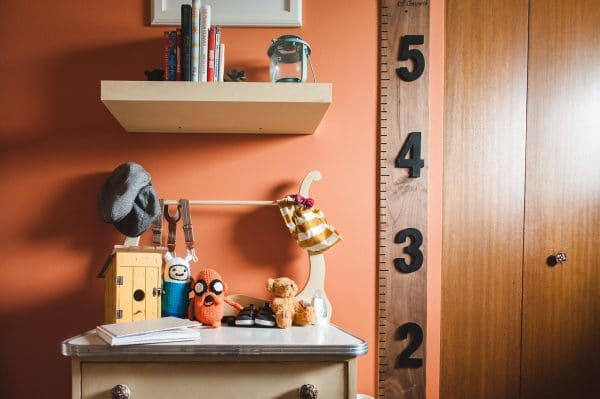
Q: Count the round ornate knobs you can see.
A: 3